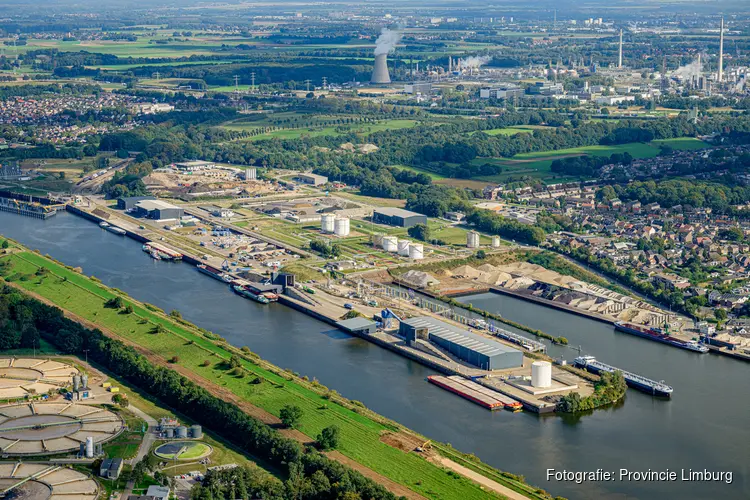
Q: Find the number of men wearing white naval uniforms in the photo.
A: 0